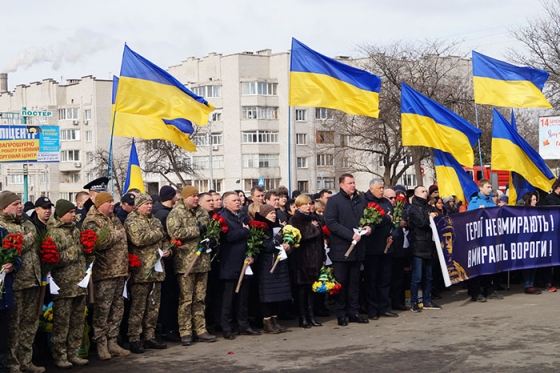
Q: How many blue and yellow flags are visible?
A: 9